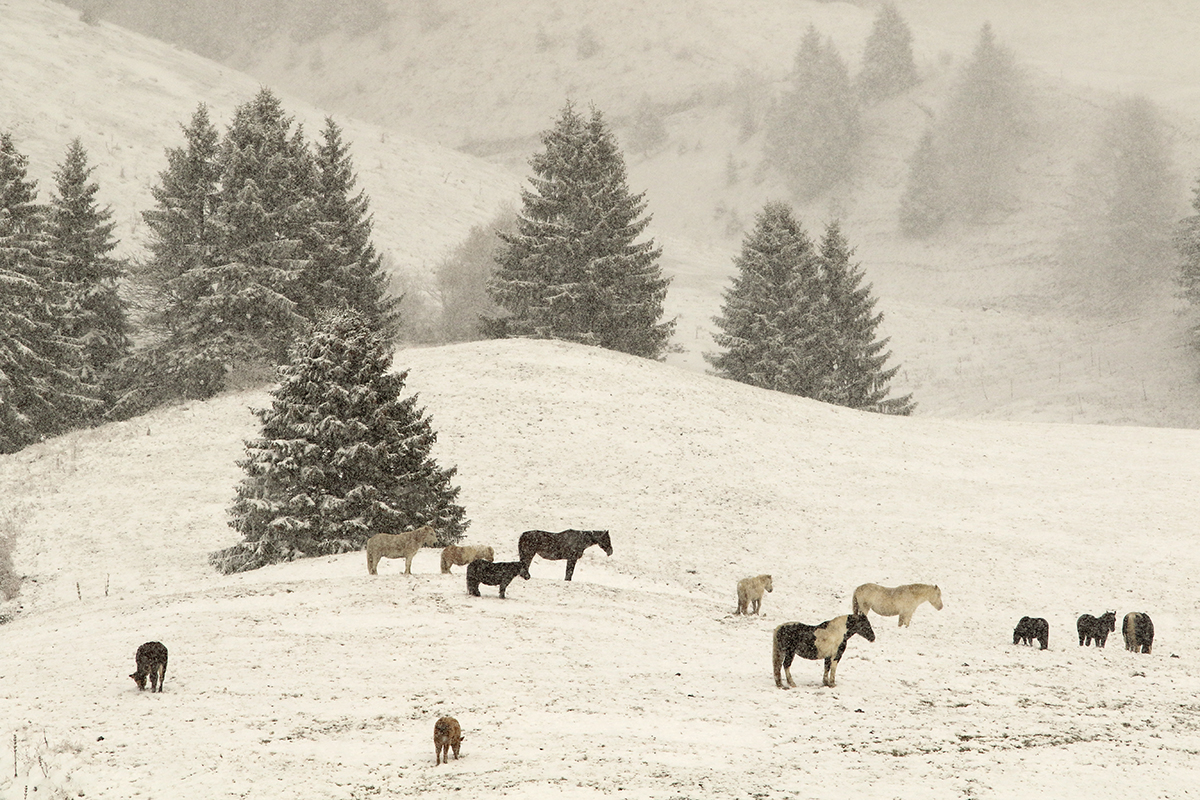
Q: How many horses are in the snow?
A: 12